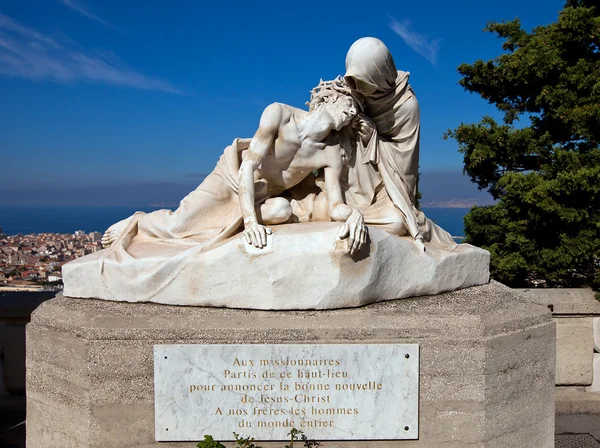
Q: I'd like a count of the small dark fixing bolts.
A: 4